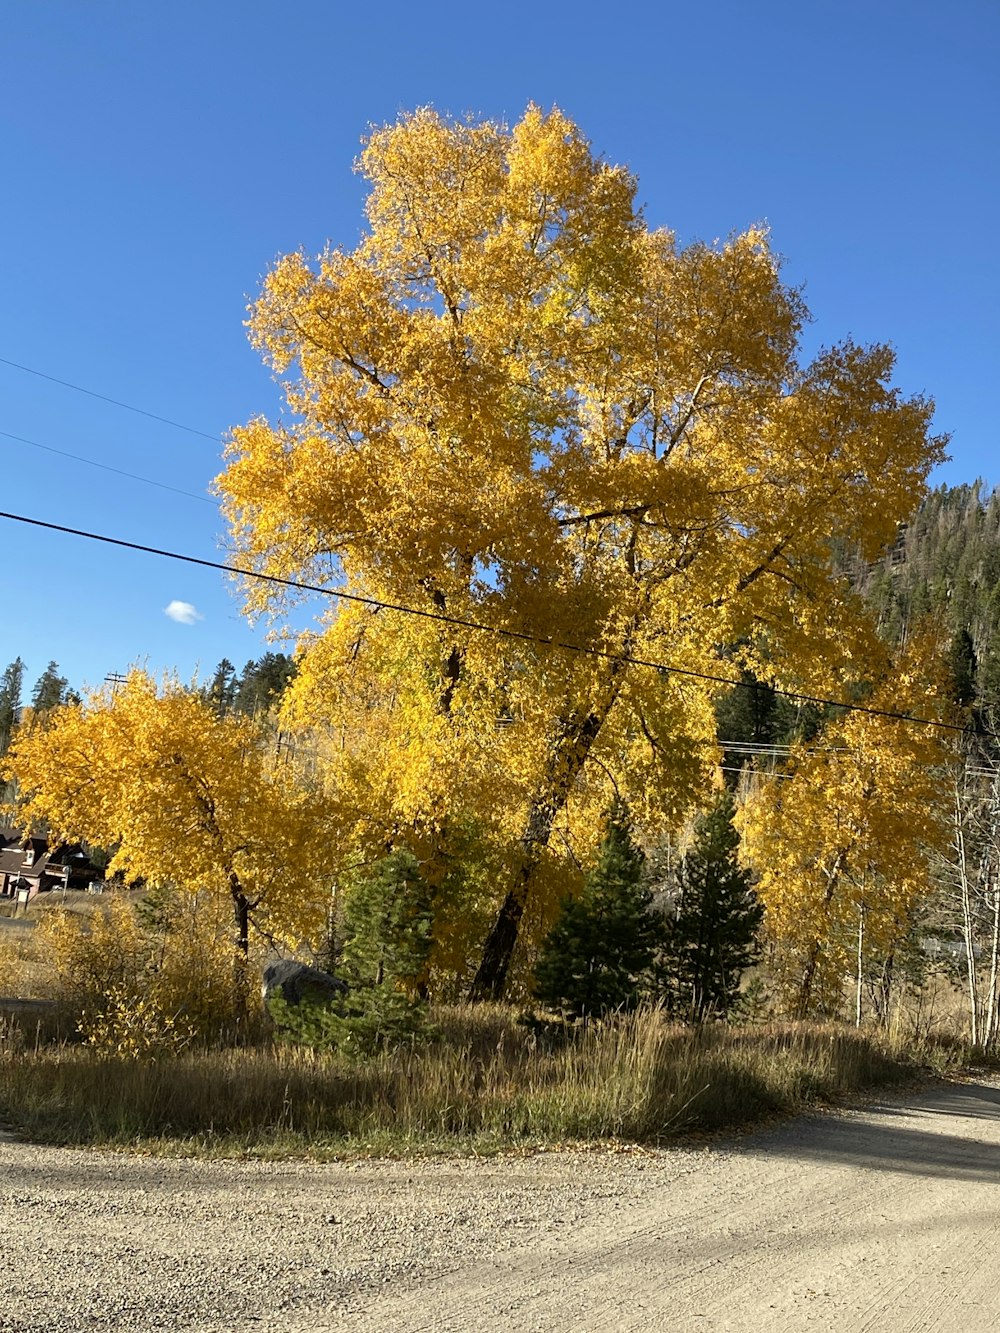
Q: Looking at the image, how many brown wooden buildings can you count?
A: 1